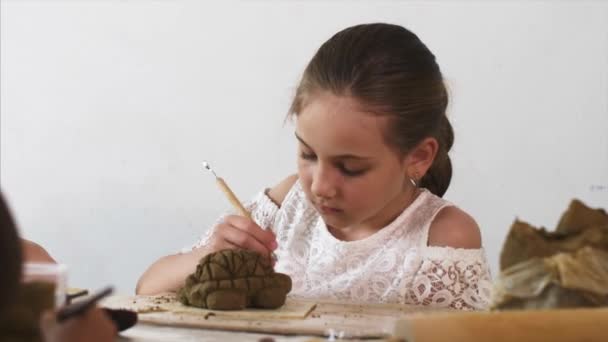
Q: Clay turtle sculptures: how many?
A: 1